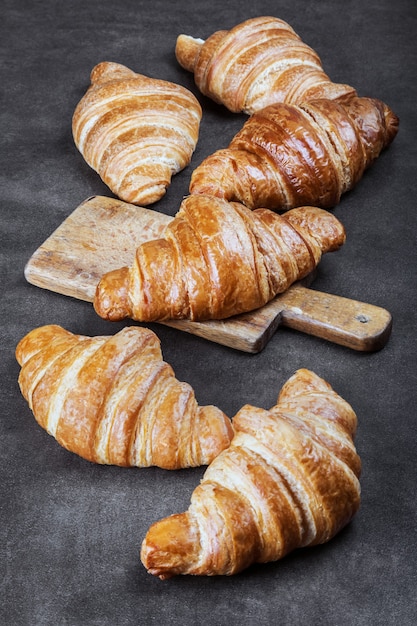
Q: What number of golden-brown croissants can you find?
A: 6